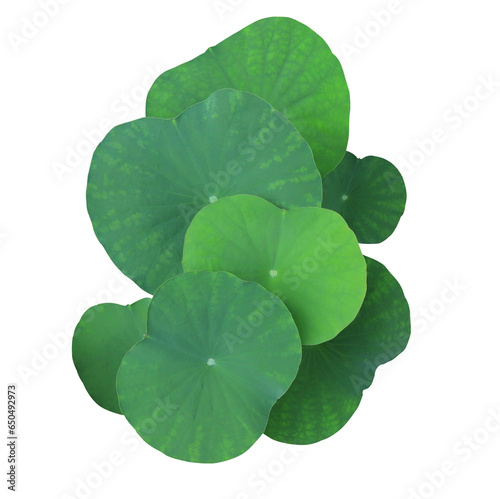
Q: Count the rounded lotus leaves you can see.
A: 7